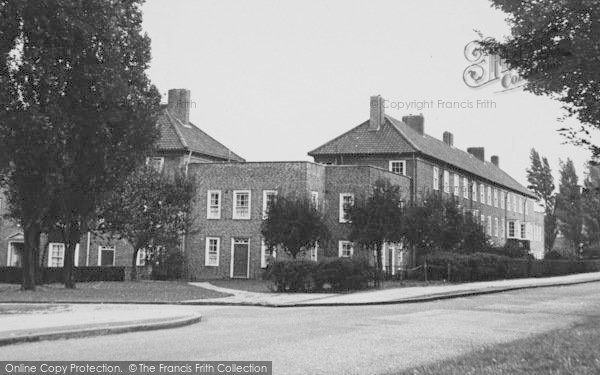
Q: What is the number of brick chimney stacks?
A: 6